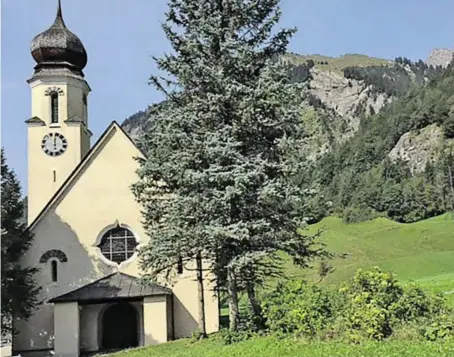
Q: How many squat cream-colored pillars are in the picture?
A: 2